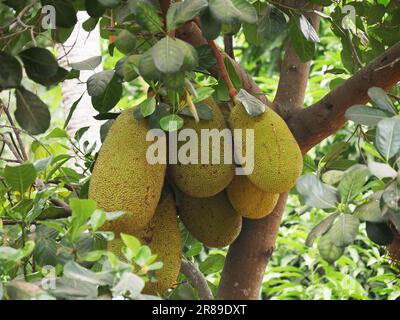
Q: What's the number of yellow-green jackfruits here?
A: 6